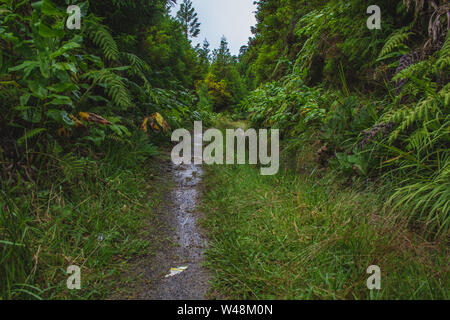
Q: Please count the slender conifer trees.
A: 3